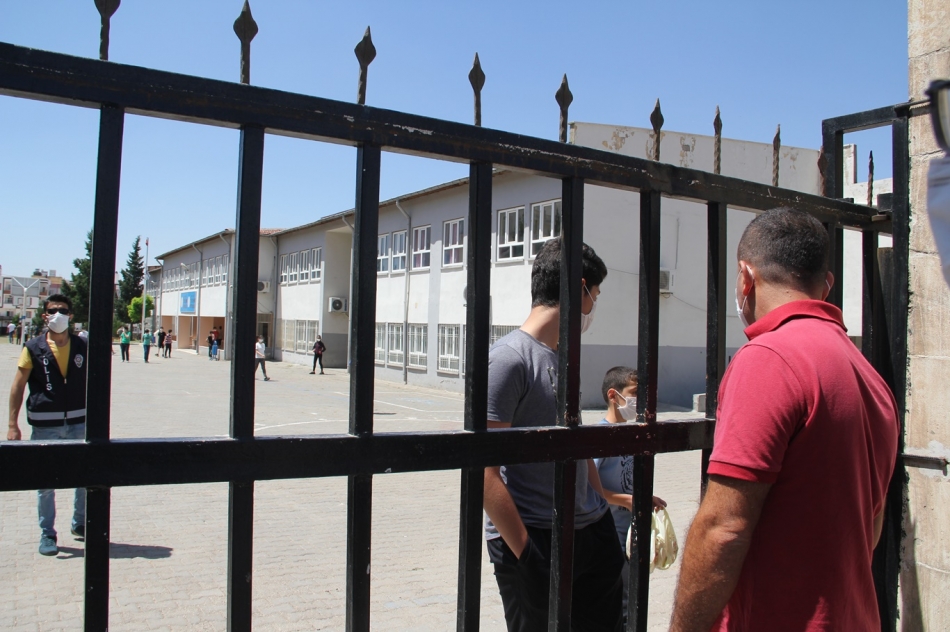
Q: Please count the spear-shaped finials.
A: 10